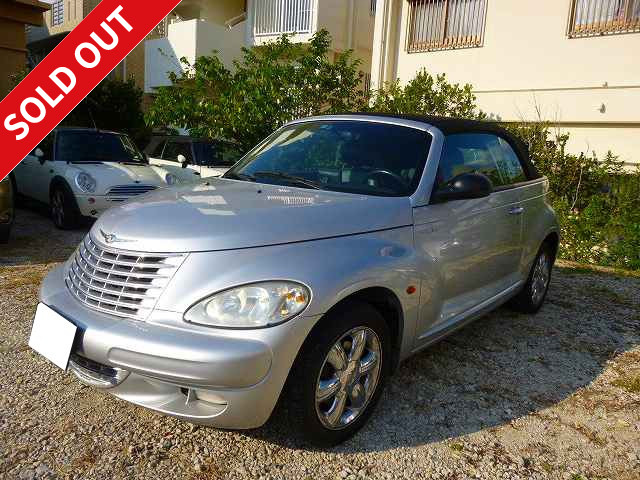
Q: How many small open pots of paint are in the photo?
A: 0